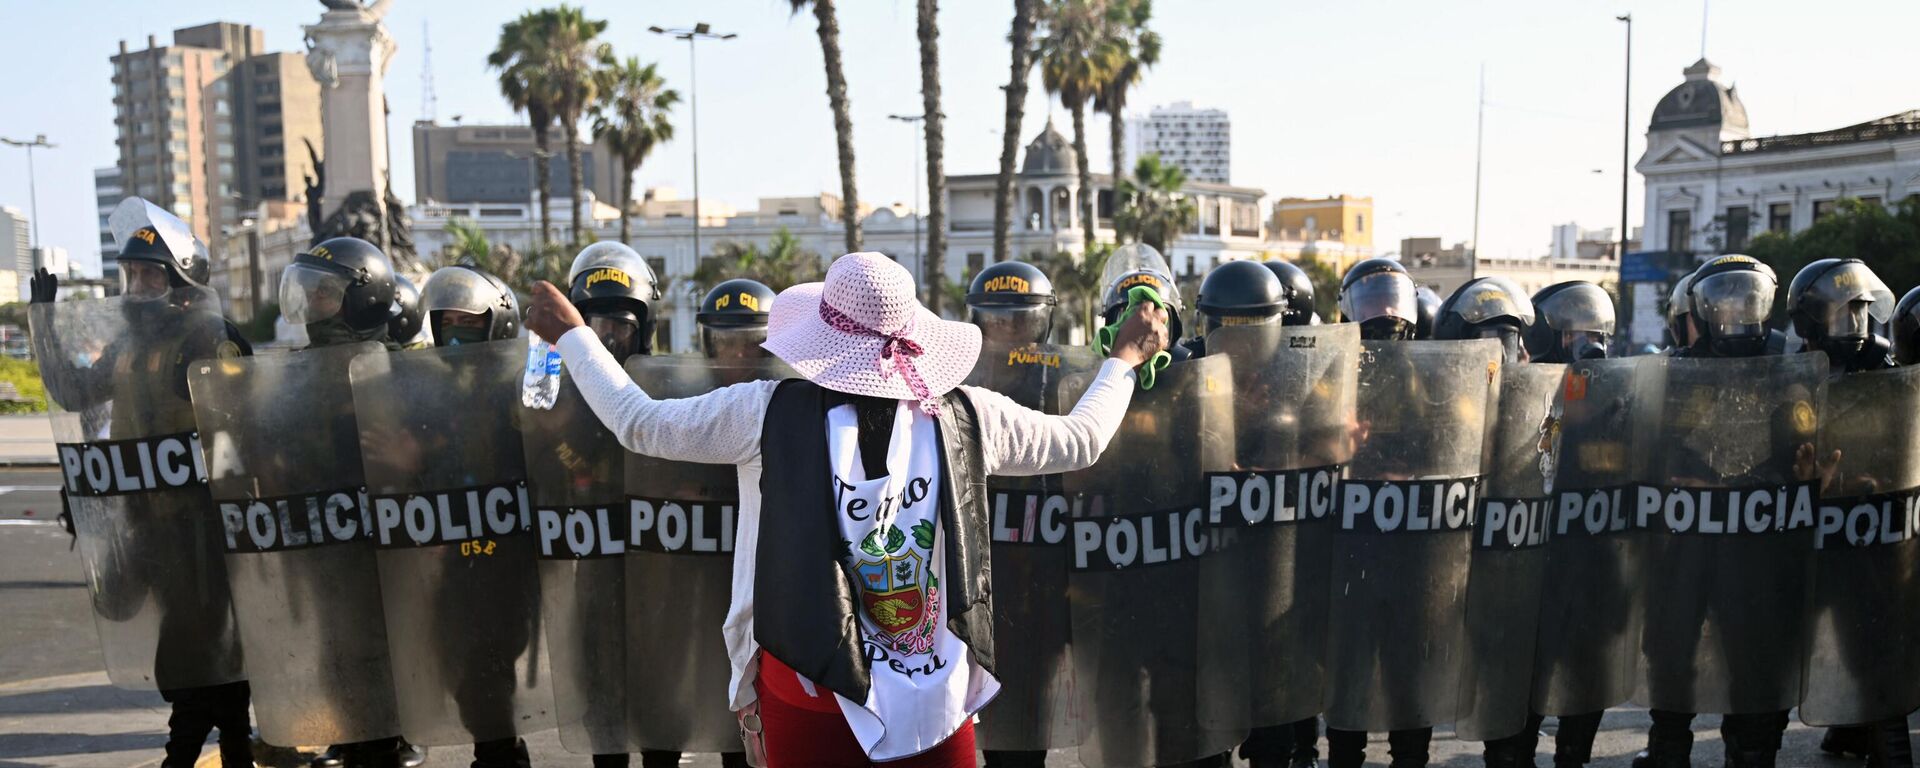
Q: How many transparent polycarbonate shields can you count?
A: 13